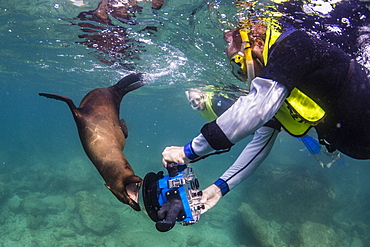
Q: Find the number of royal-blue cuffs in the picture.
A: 2